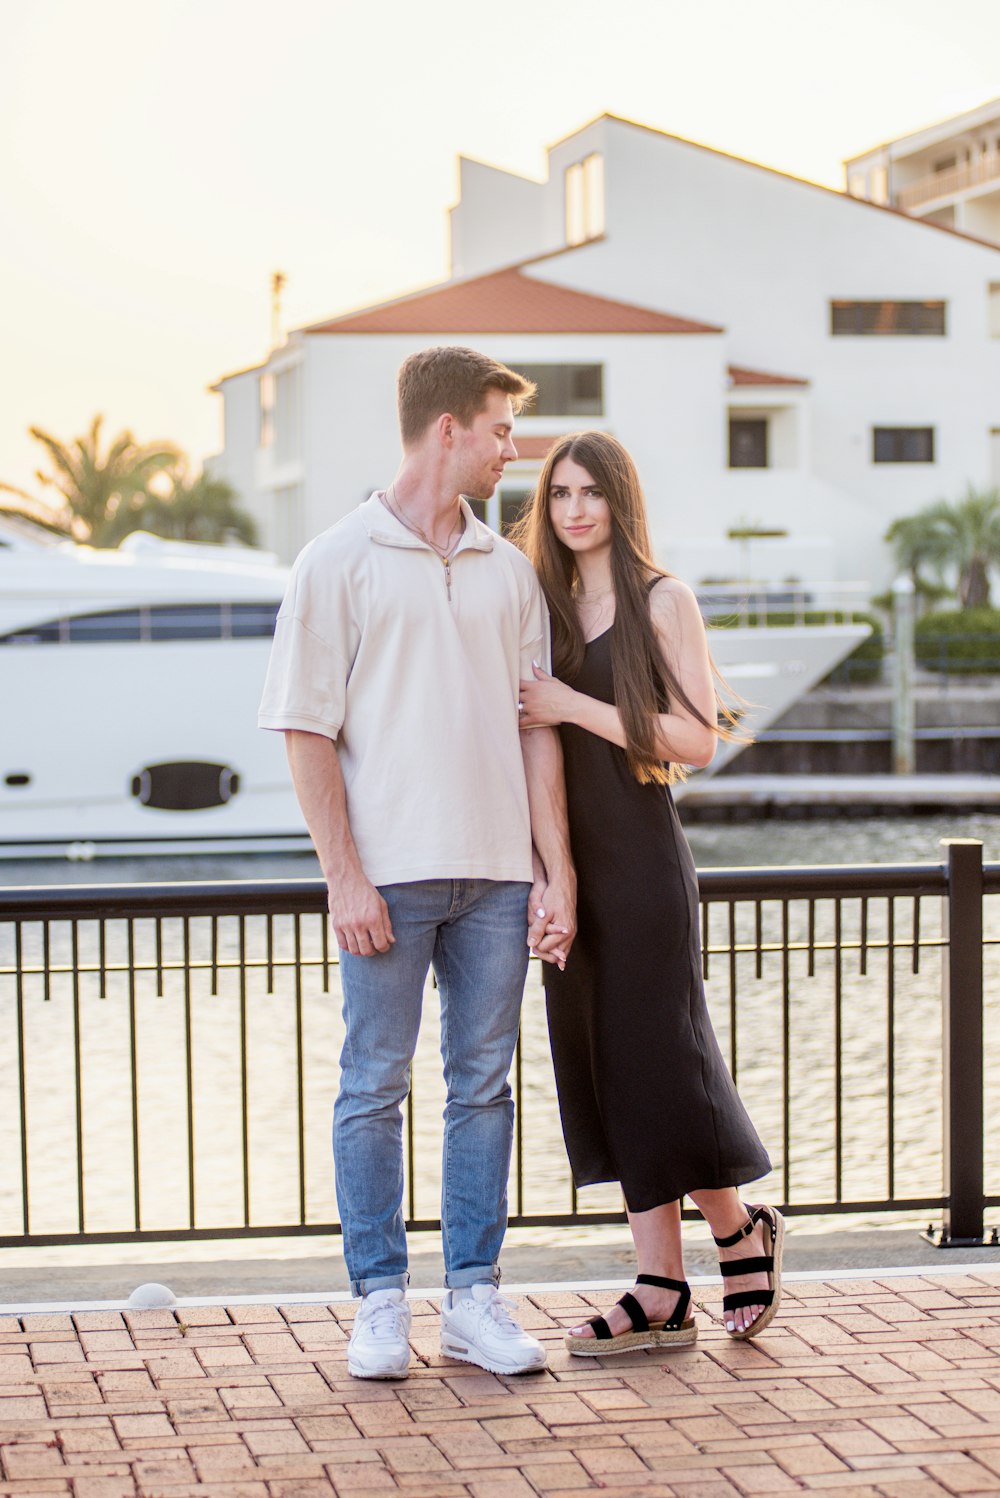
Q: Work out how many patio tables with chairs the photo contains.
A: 0